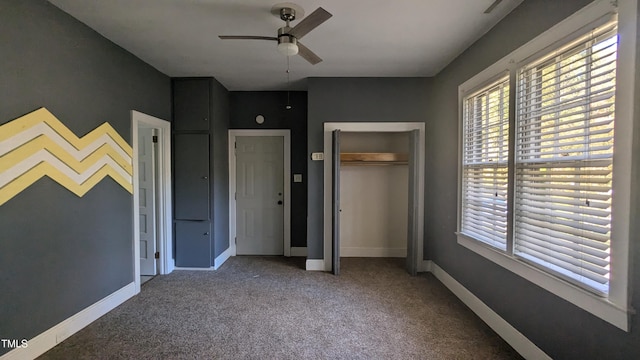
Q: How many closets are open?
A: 1